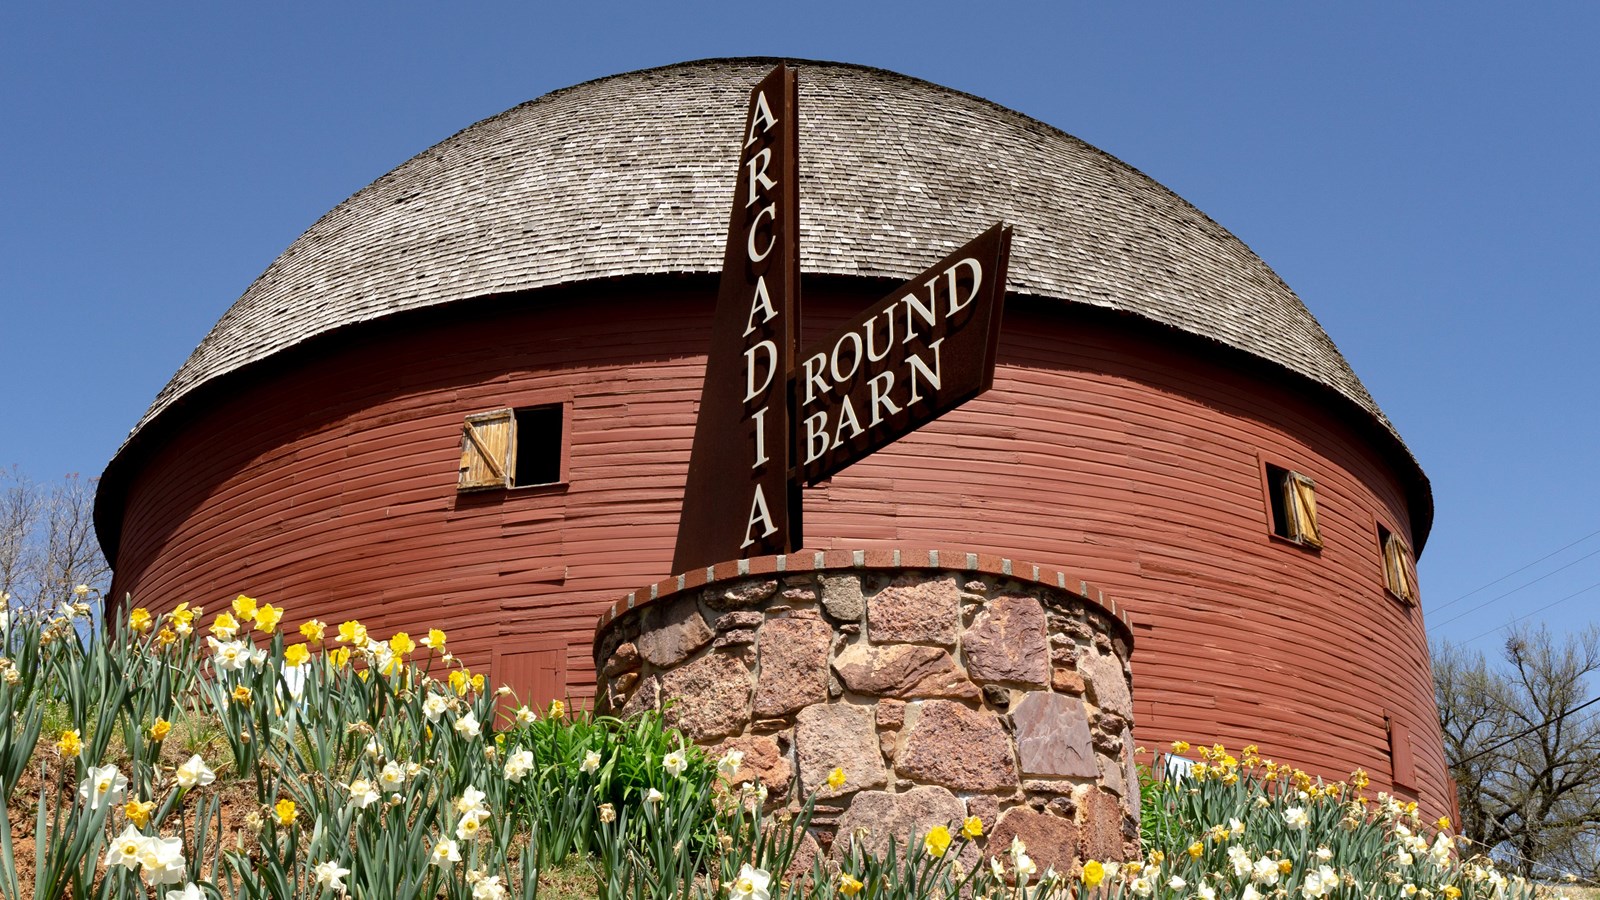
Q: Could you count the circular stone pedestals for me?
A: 1